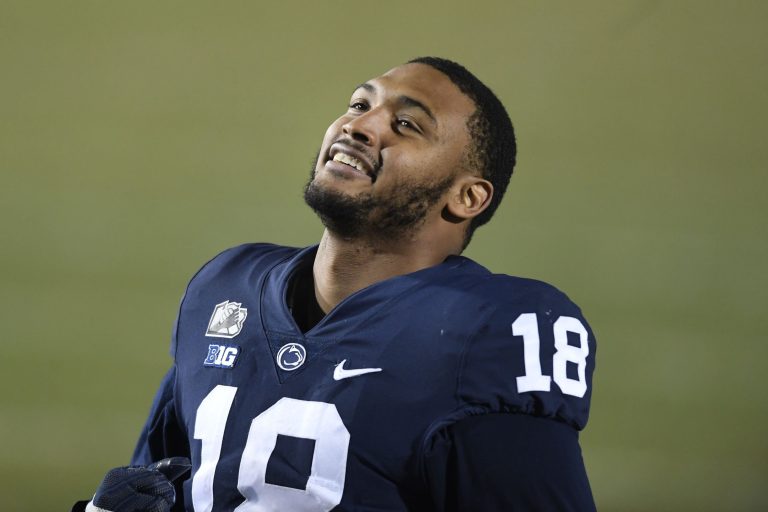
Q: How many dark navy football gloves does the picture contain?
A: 1